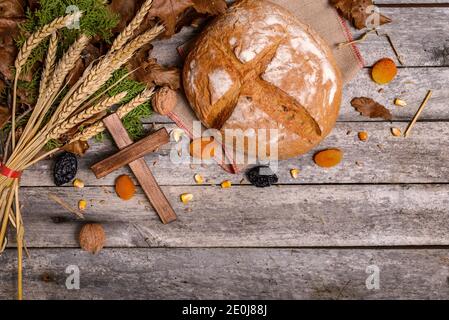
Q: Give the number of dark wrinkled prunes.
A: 2